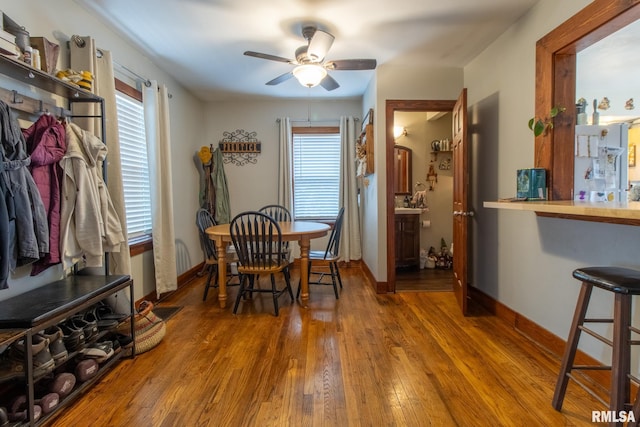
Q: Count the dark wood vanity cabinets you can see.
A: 1